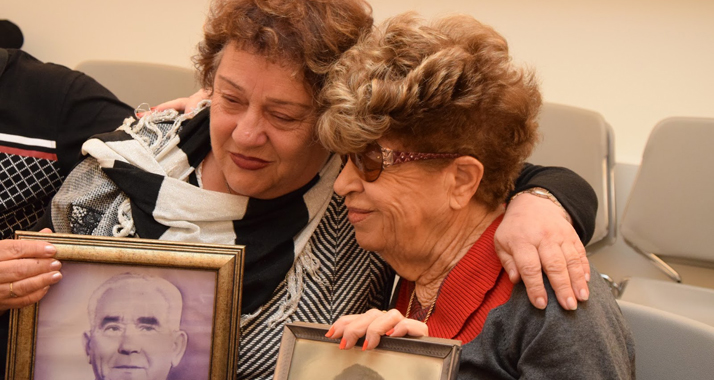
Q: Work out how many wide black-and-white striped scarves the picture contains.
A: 1